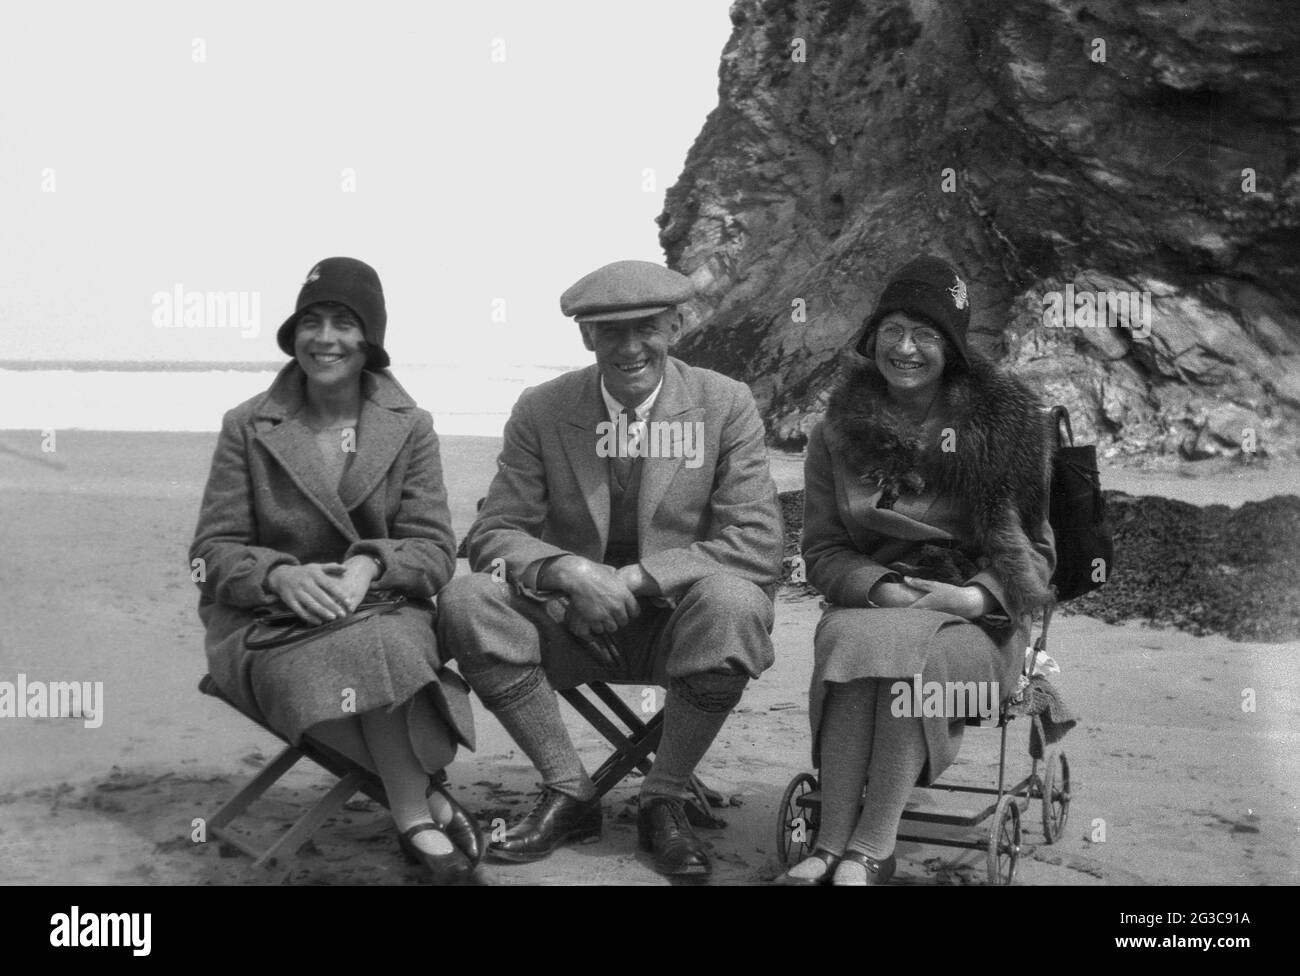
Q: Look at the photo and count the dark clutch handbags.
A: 1